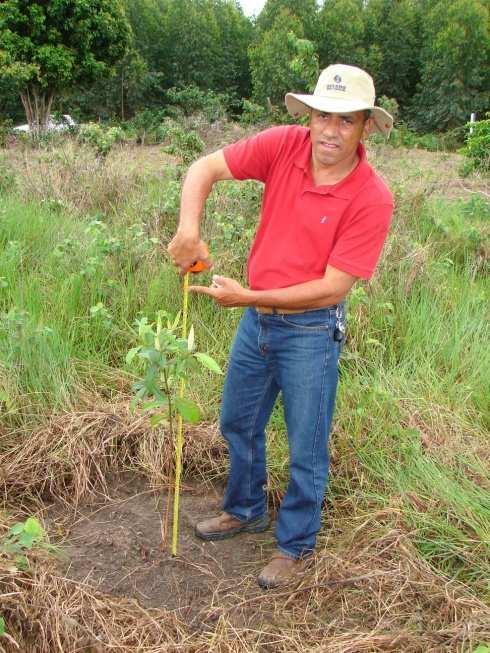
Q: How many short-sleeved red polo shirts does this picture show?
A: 1